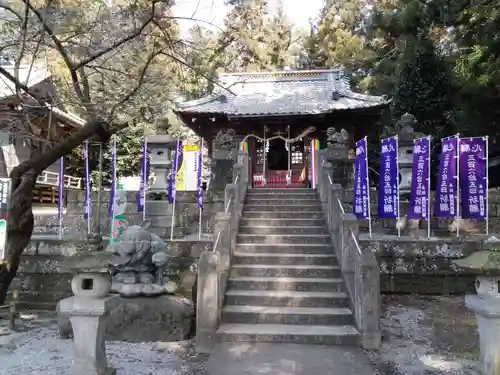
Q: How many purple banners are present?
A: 11